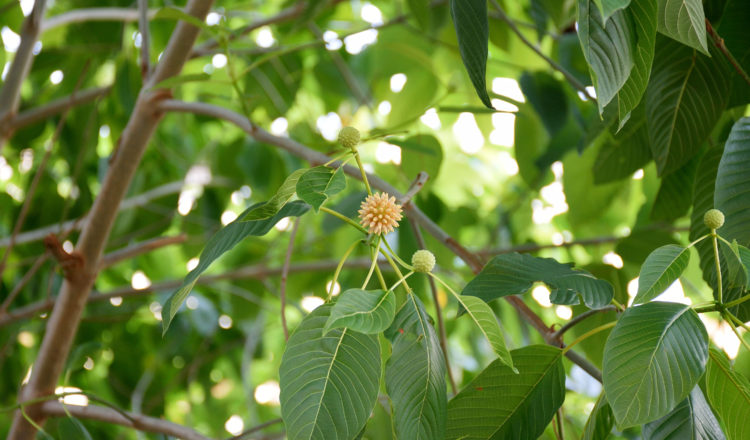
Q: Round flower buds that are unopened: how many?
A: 3